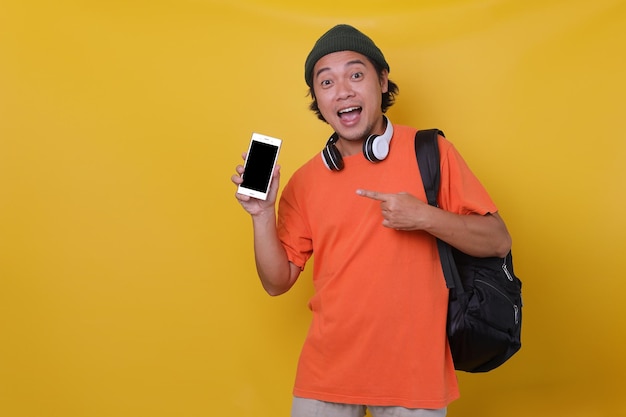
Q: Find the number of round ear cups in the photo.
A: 2